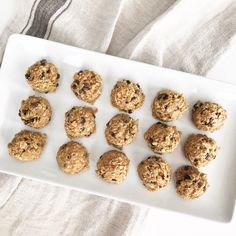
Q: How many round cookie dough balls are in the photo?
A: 15